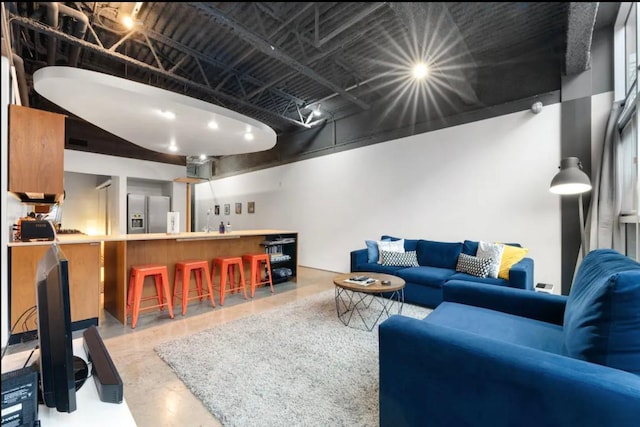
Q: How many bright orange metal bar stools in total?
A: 4